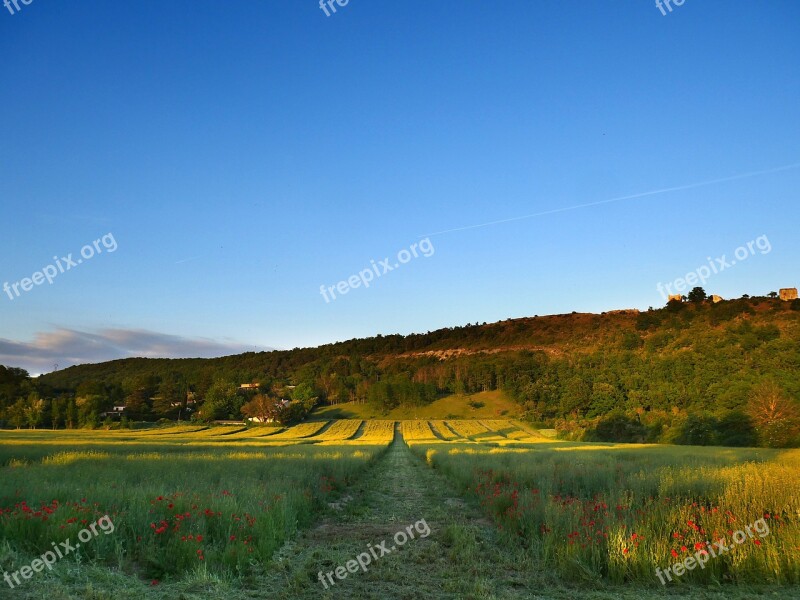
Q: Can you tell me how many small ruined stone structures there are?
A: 3